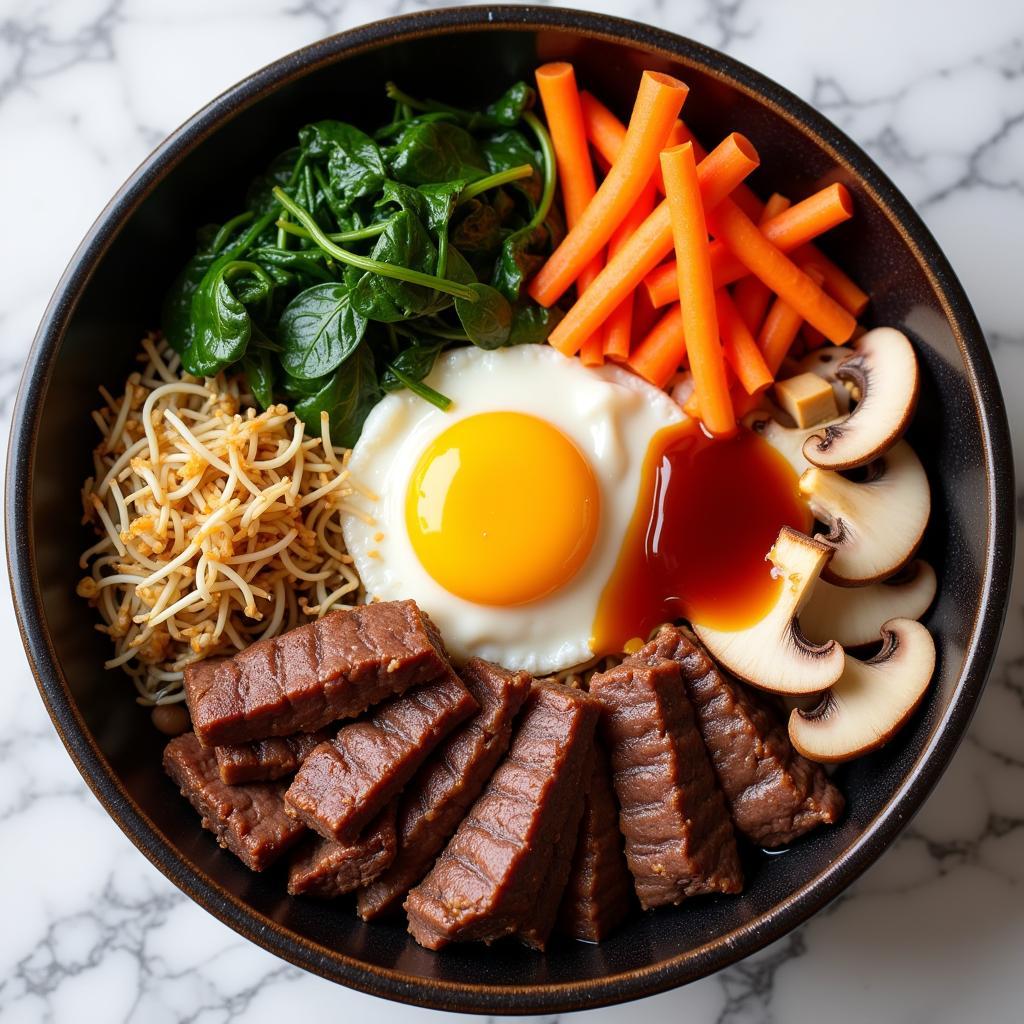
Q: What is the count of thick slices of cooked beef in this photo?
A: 10